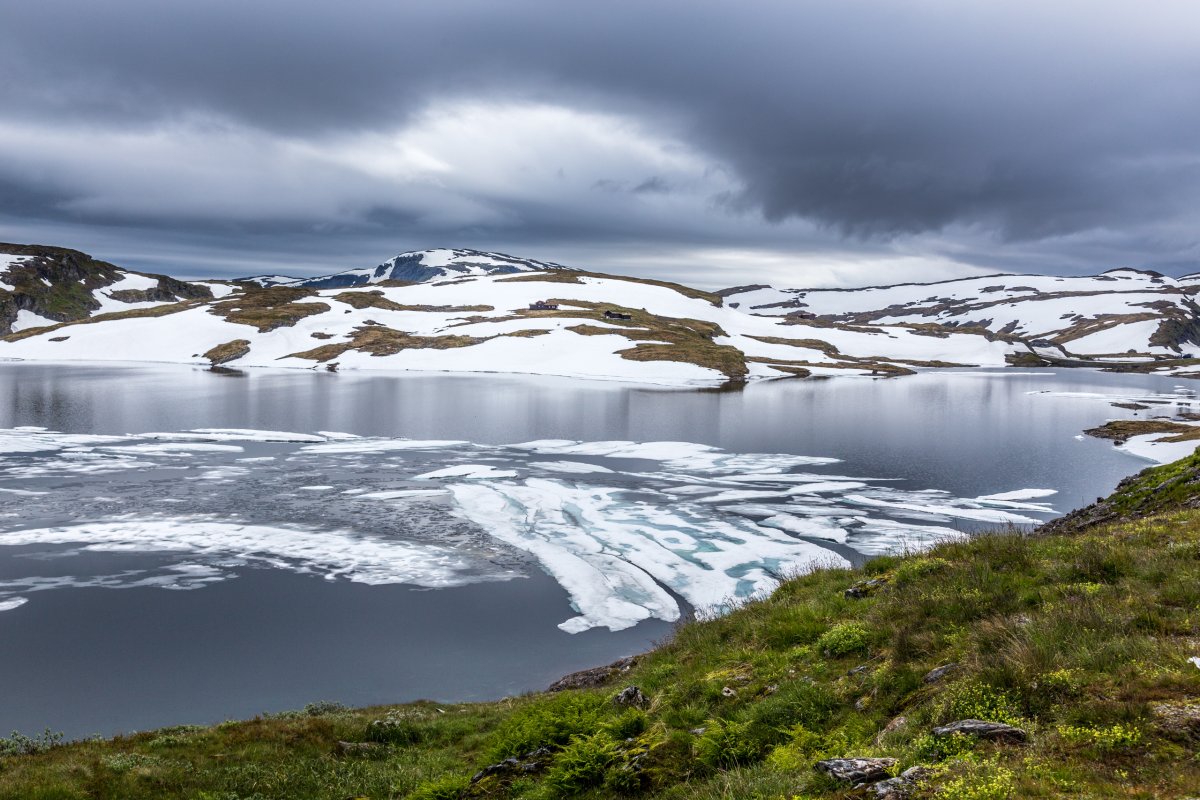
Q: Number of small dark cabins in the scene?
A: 2